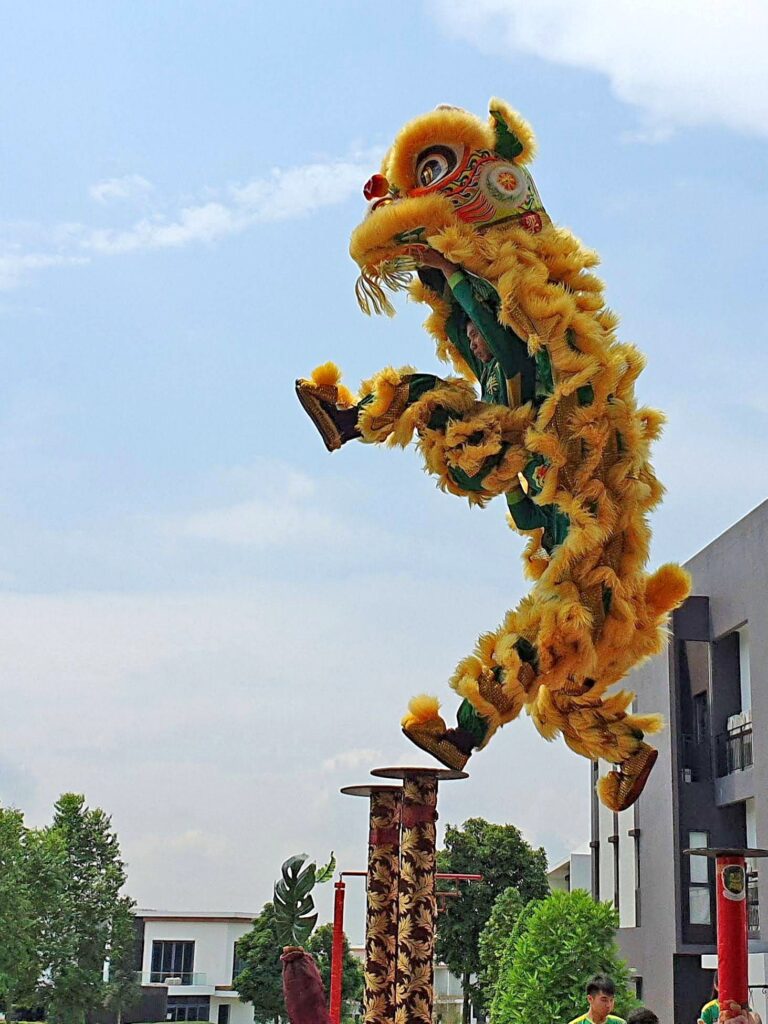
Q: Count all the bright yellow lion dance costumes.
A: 1